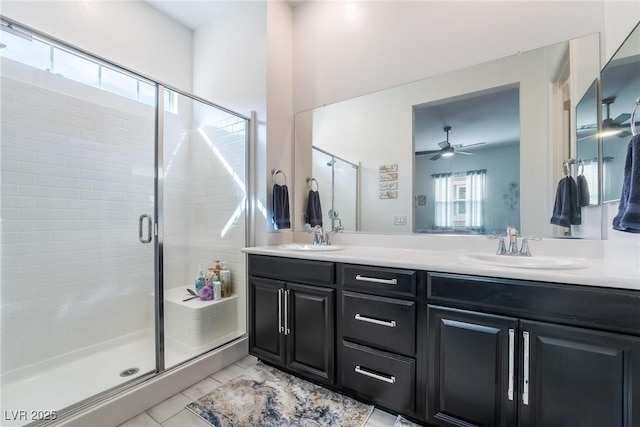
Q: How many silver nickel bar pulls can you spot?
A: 7